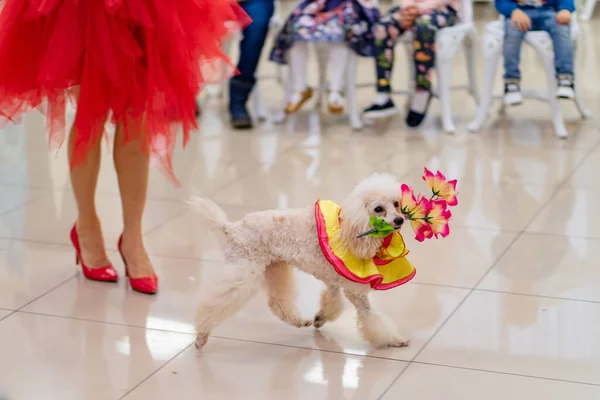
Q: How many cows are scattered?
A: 0